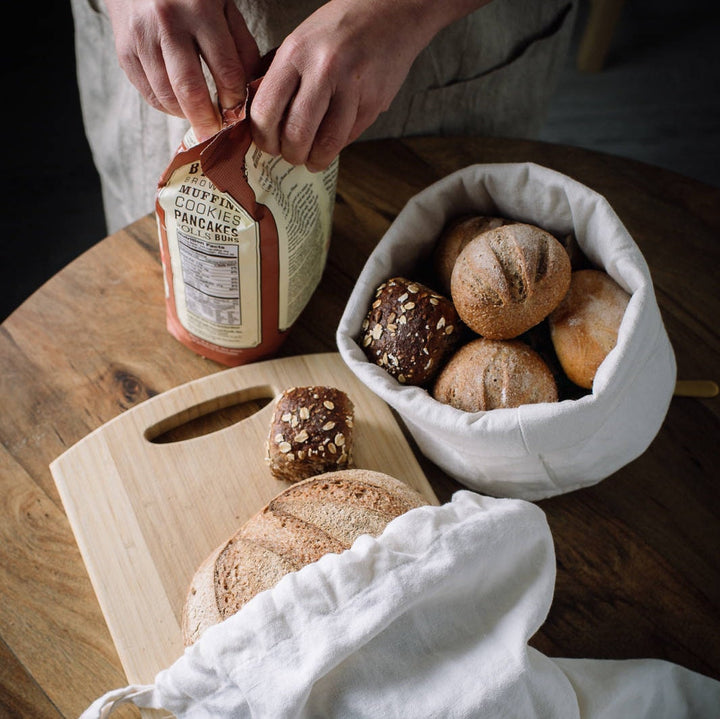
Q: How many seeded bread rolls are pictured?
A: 2